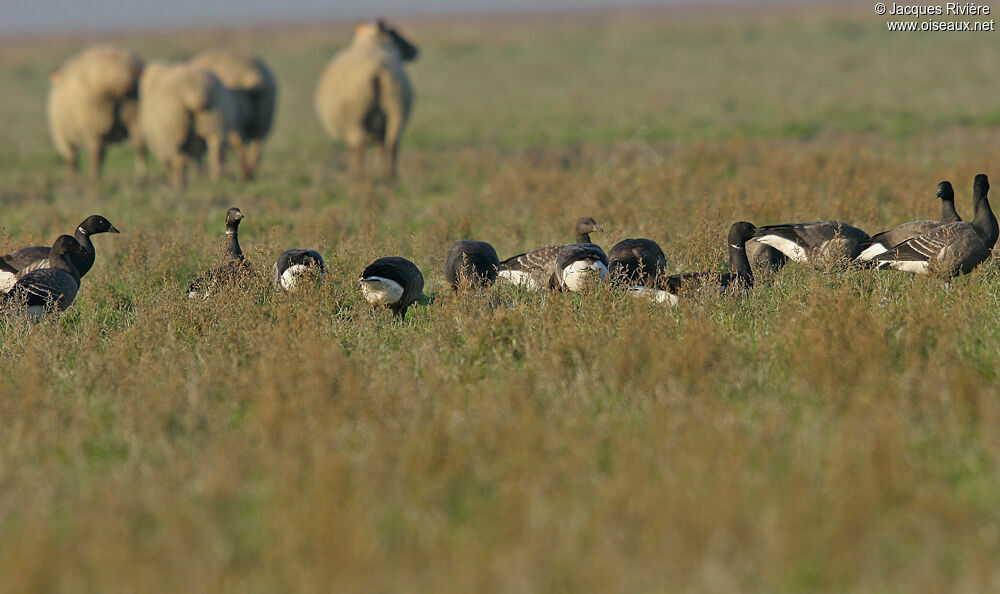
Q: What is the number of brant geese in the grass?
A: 14